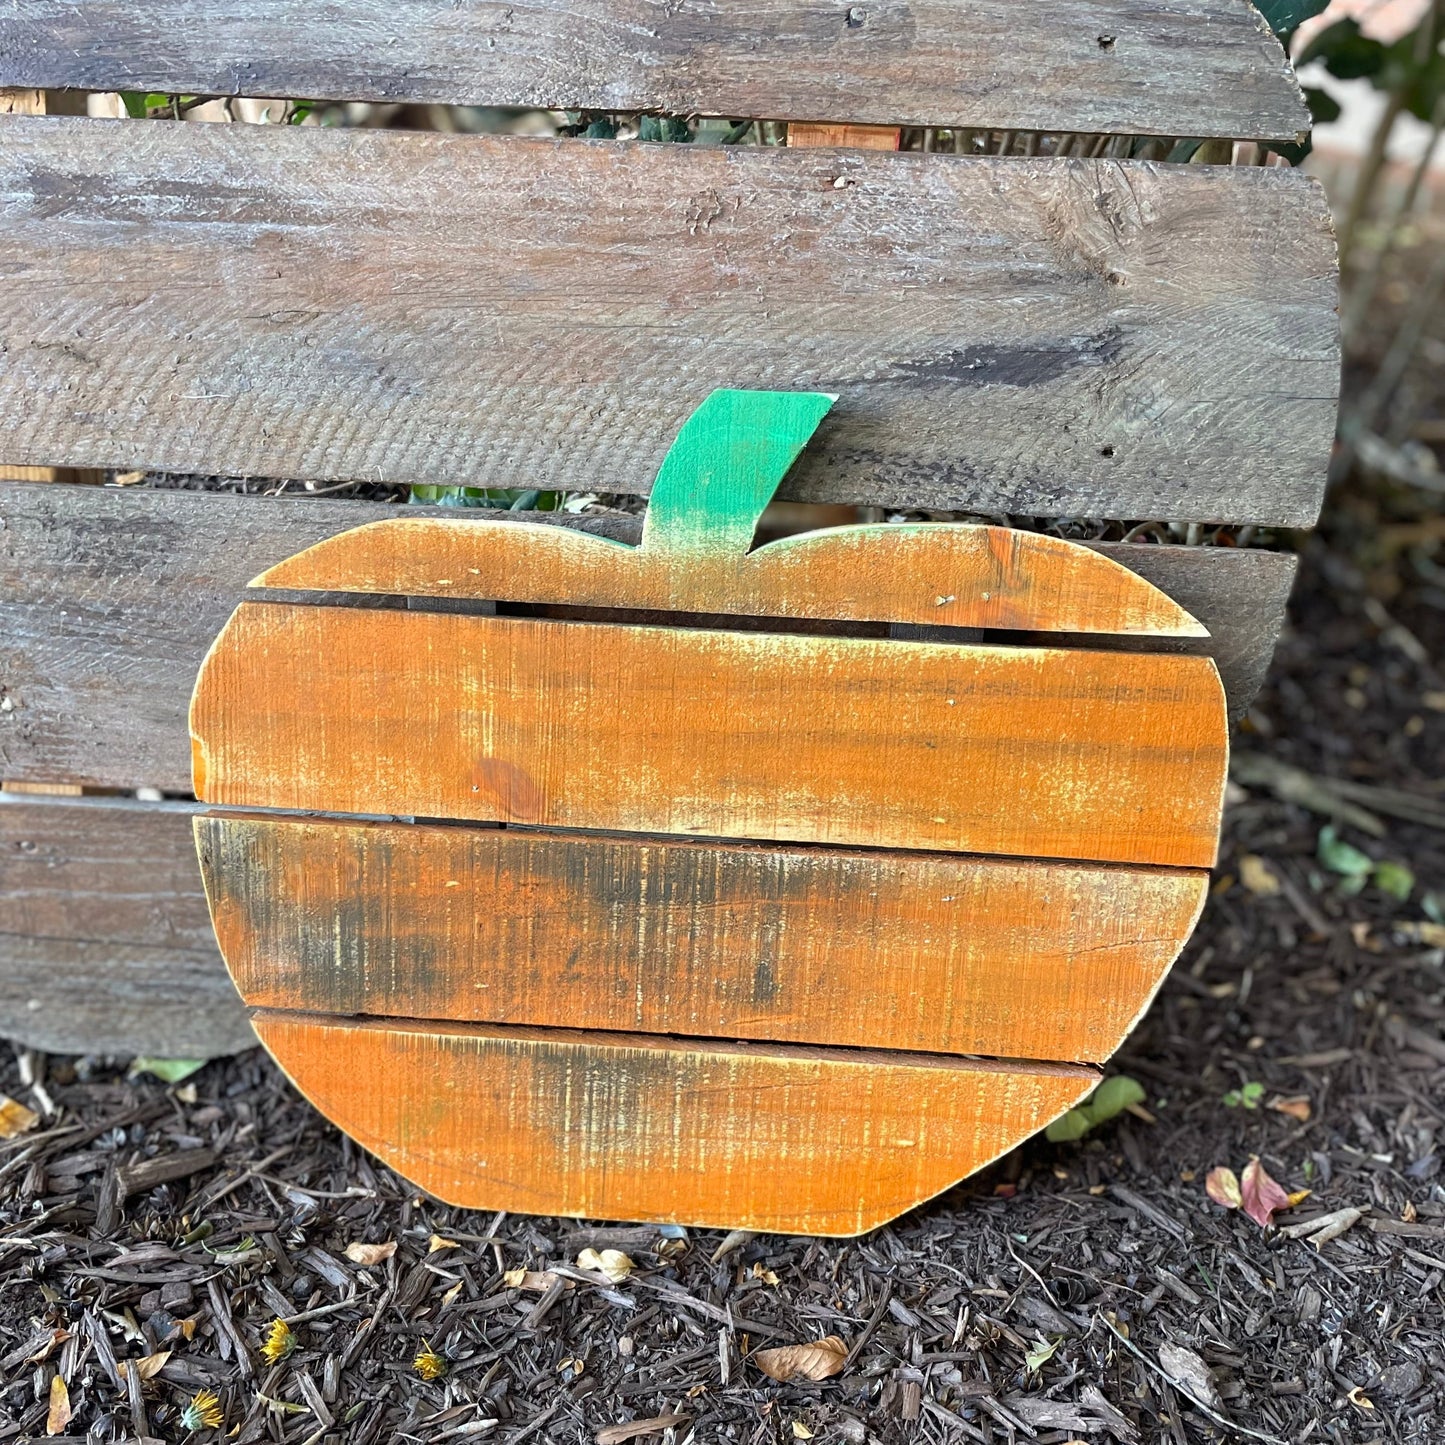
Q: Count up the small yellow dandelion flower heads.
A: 3